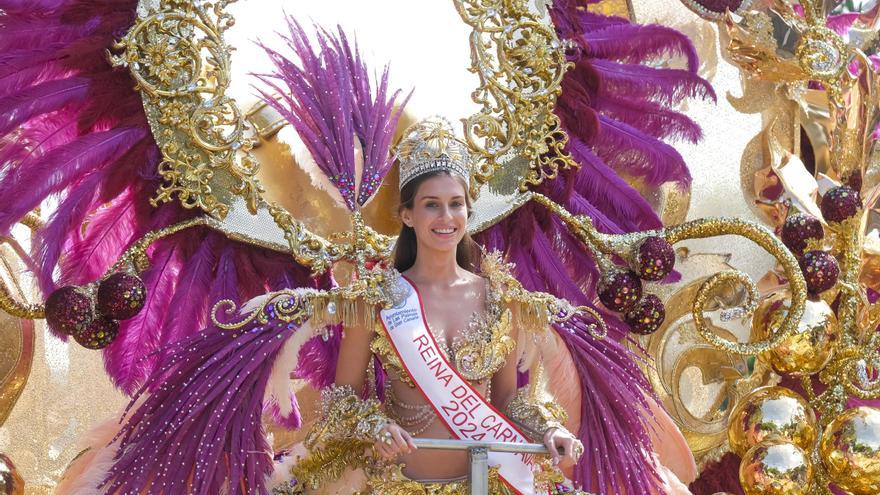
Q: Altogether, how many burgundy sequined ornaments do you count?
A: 9